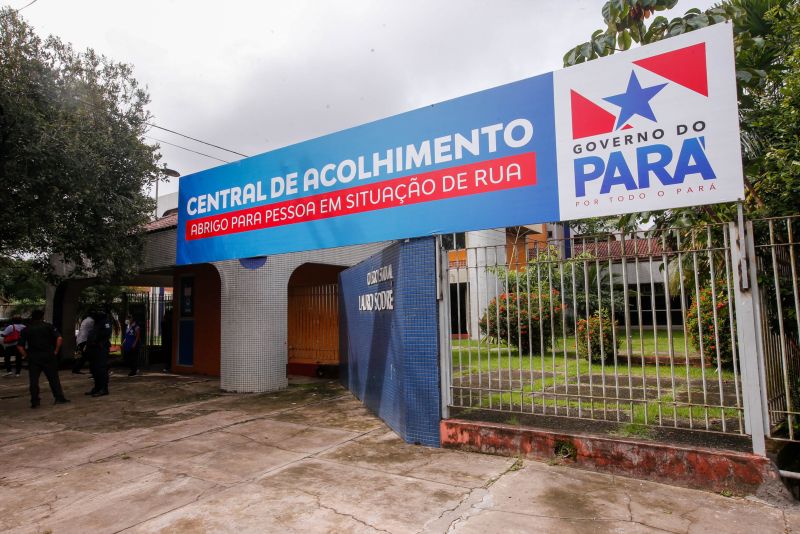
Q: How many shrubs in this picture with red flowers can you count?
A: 3